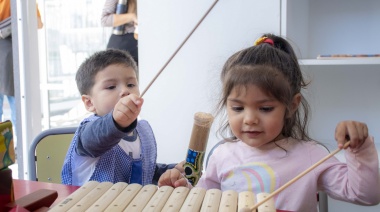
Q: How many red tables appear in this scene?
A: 1